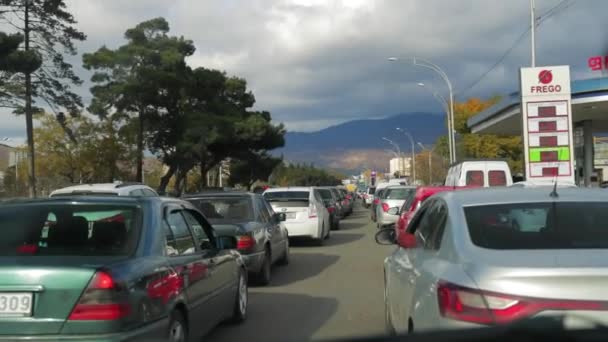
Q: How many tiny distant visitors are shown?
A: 0